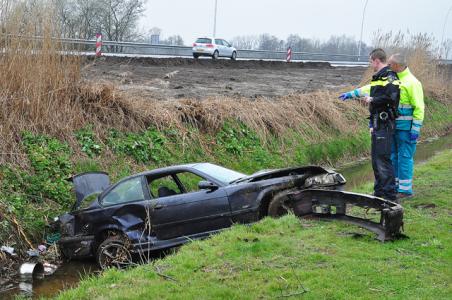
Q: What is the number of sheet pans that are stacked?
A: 0